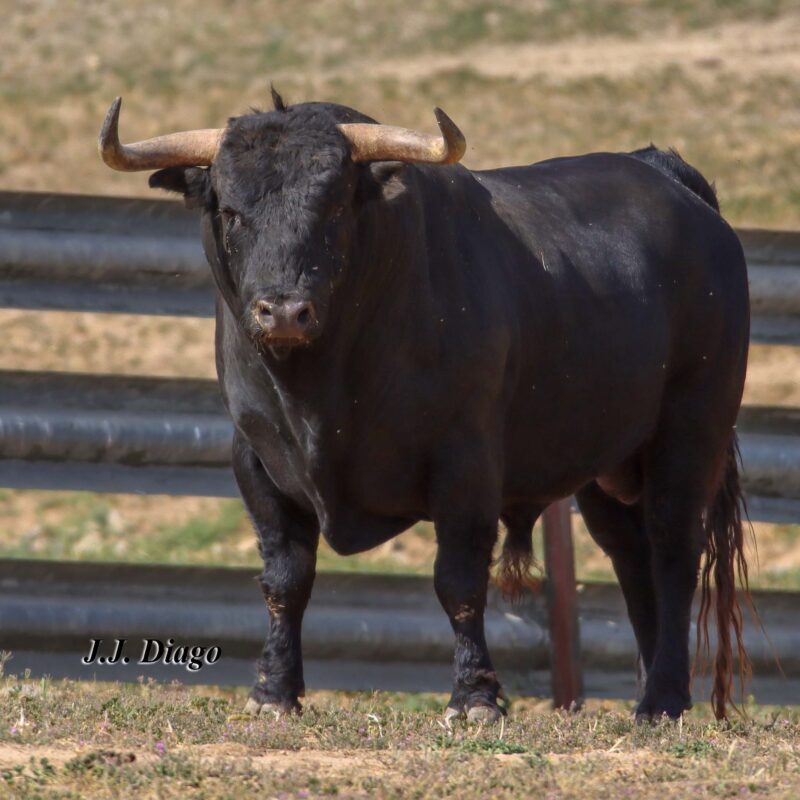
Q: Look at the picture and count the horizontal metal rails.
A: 3